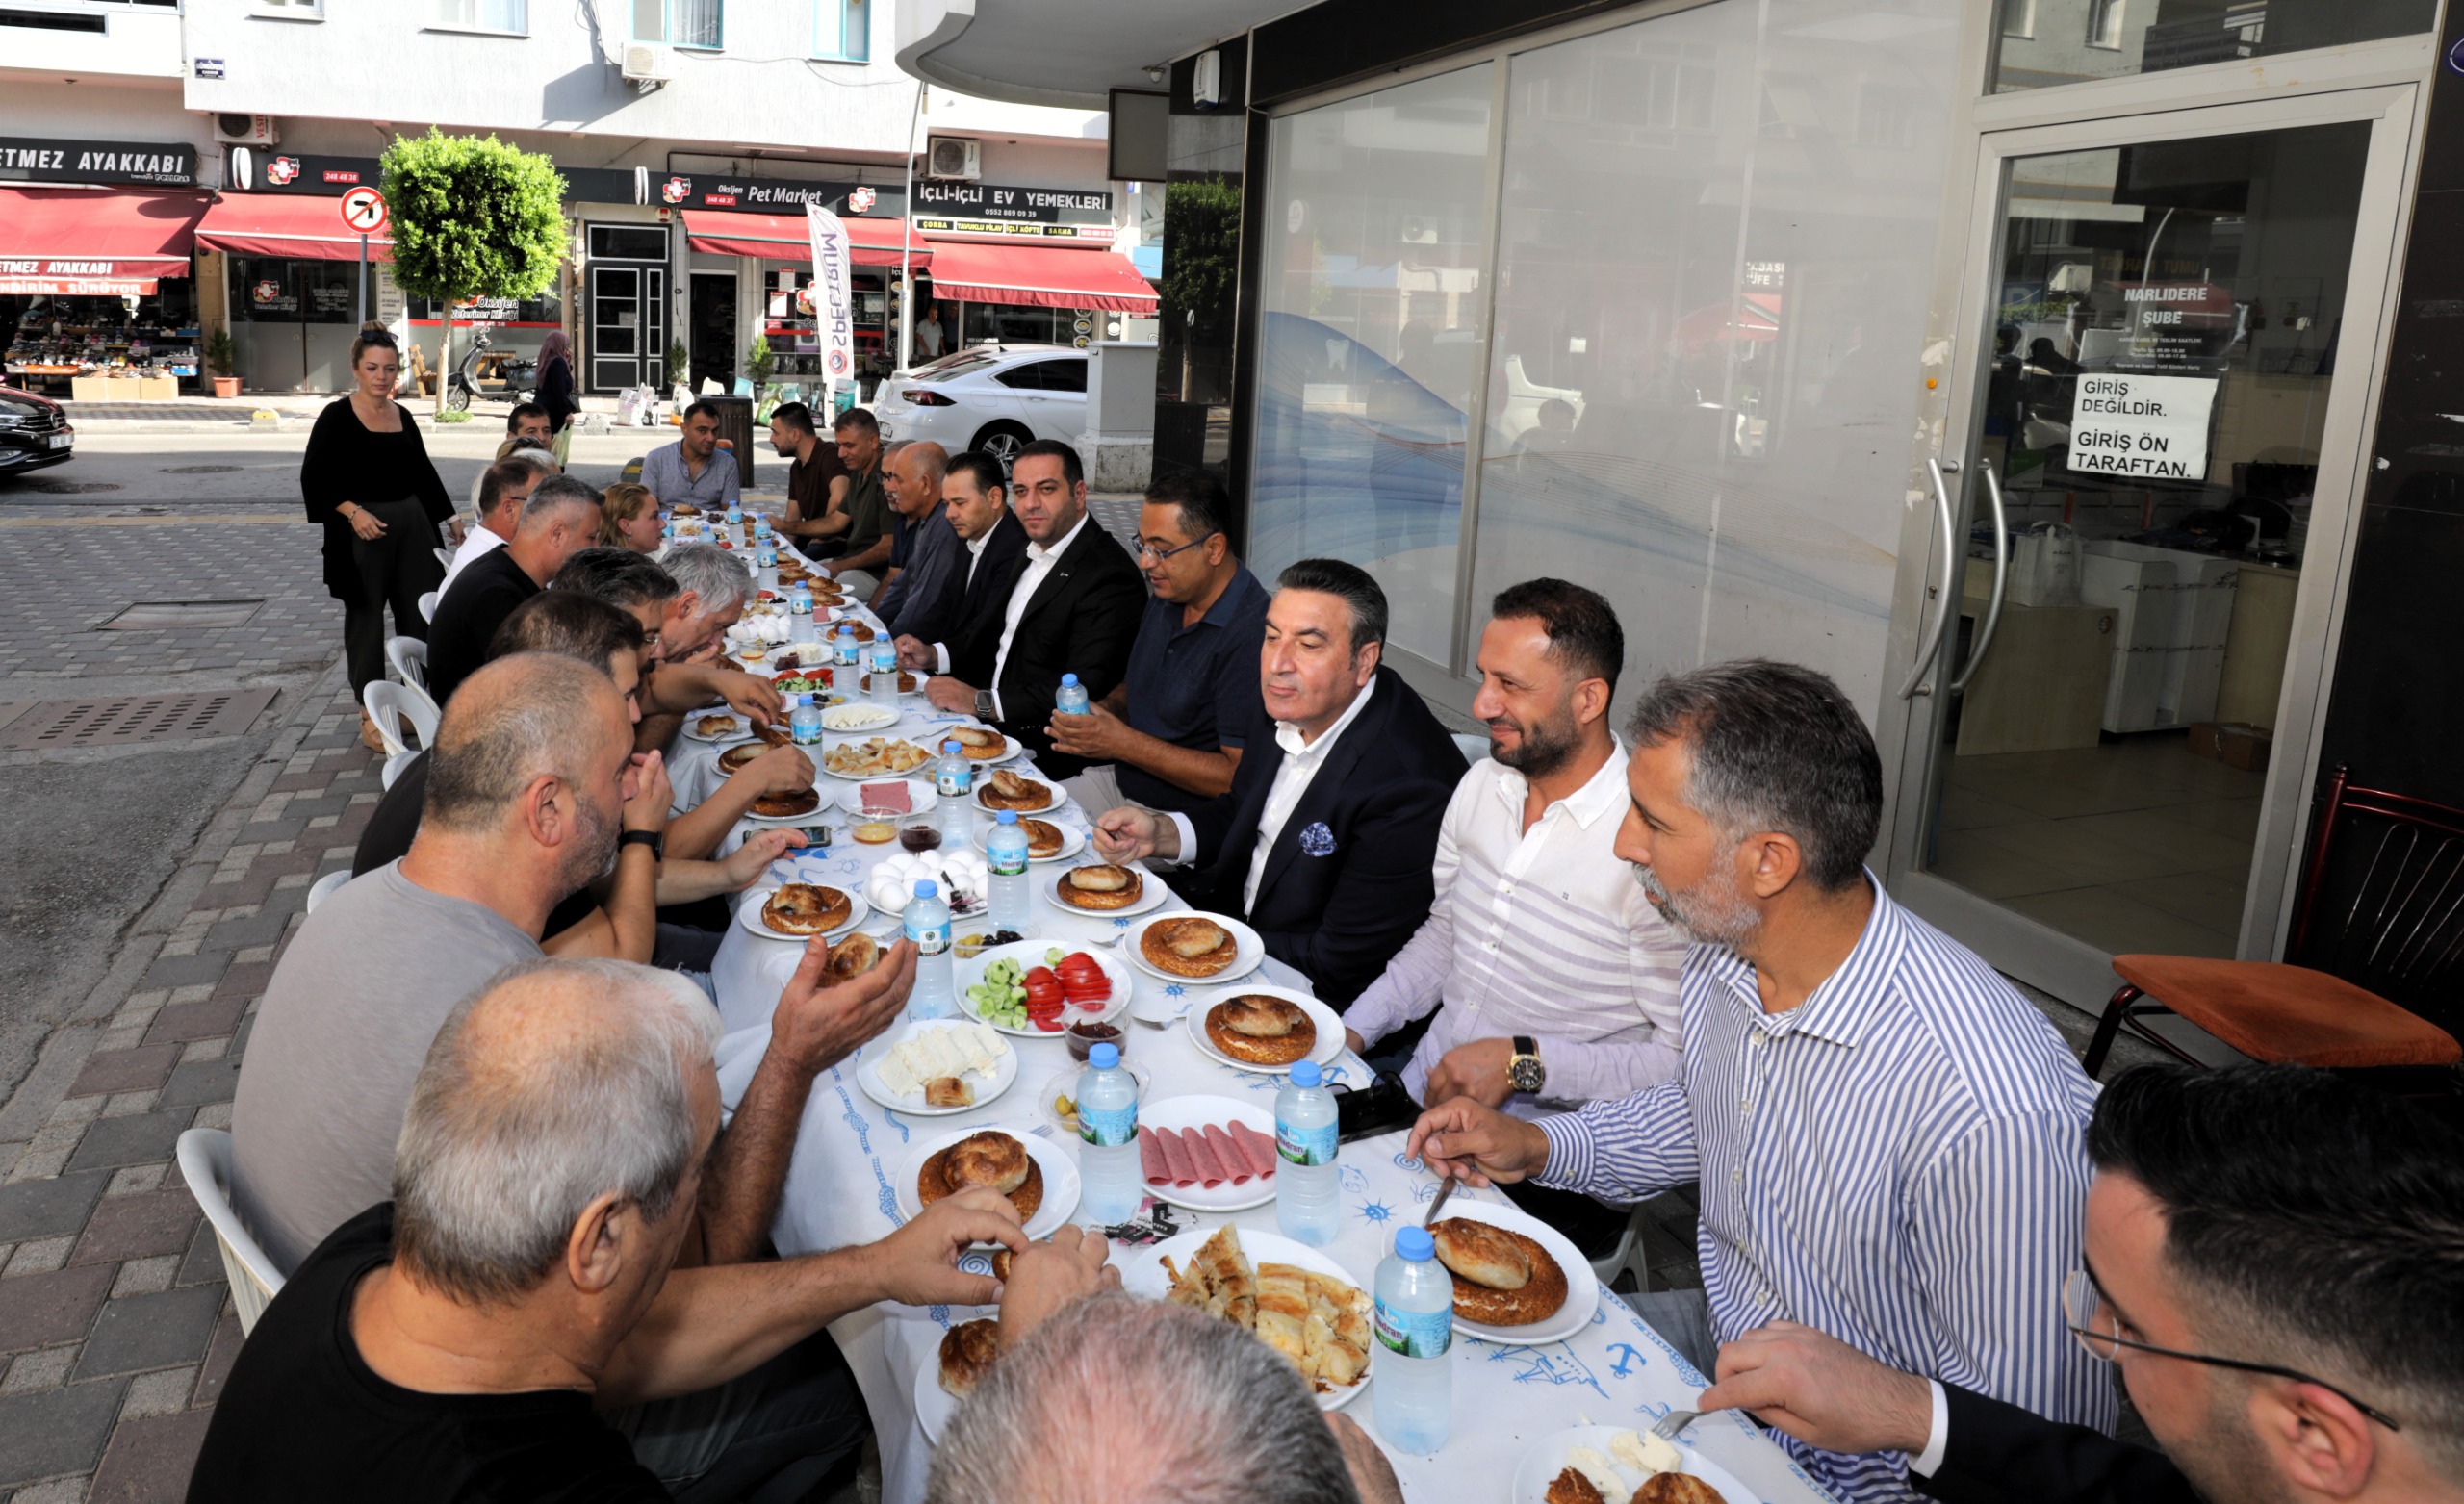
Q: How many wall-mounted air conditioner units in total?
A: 3